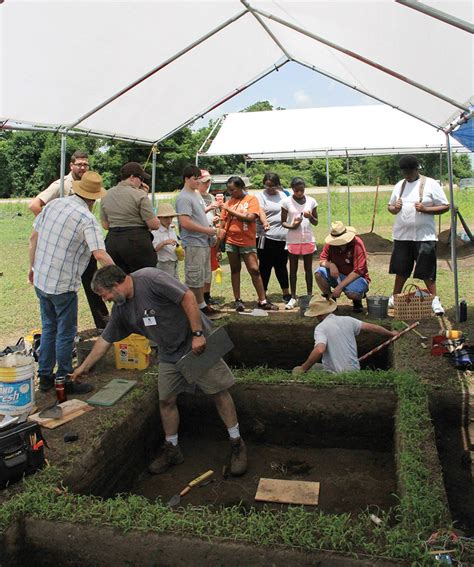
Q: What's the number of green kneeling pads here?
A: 1